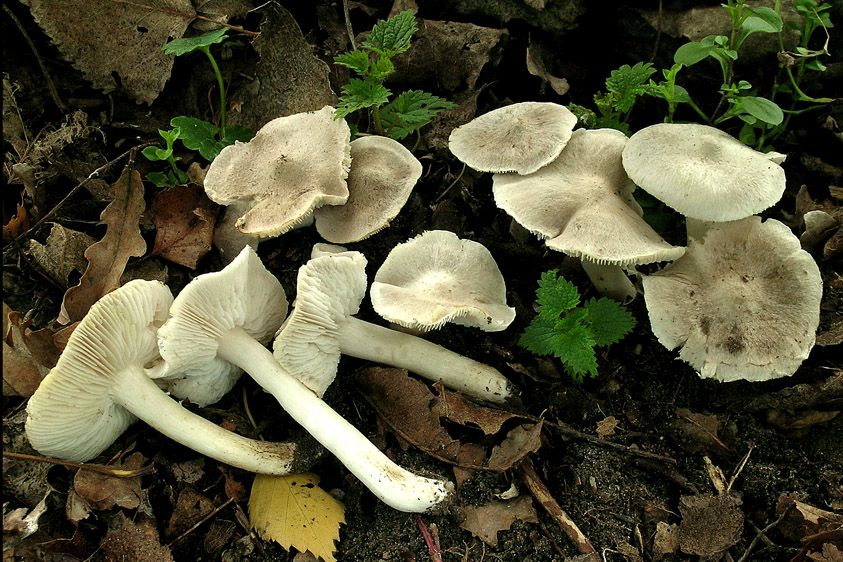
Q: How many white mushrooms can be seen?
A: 10